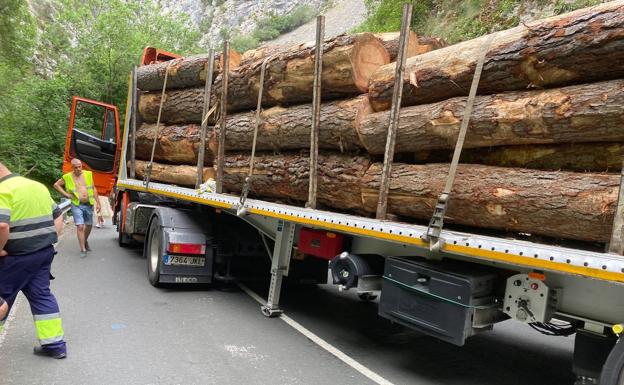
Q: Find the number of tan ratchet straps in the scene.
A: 3